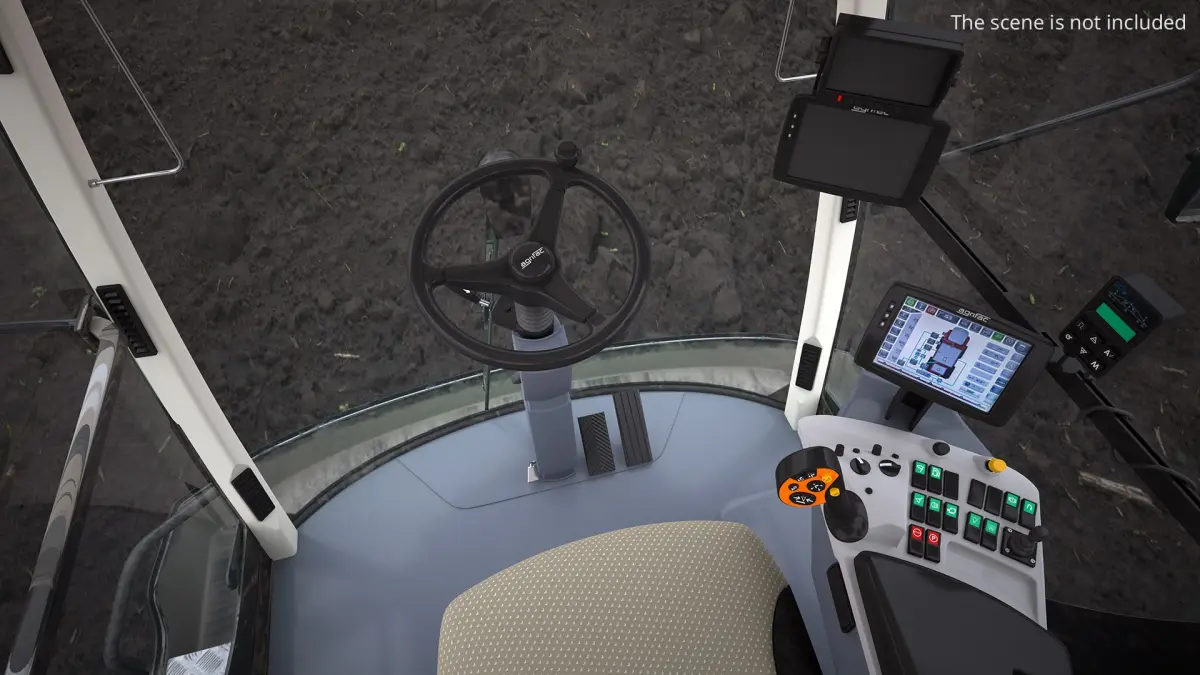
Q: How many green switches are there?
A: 9